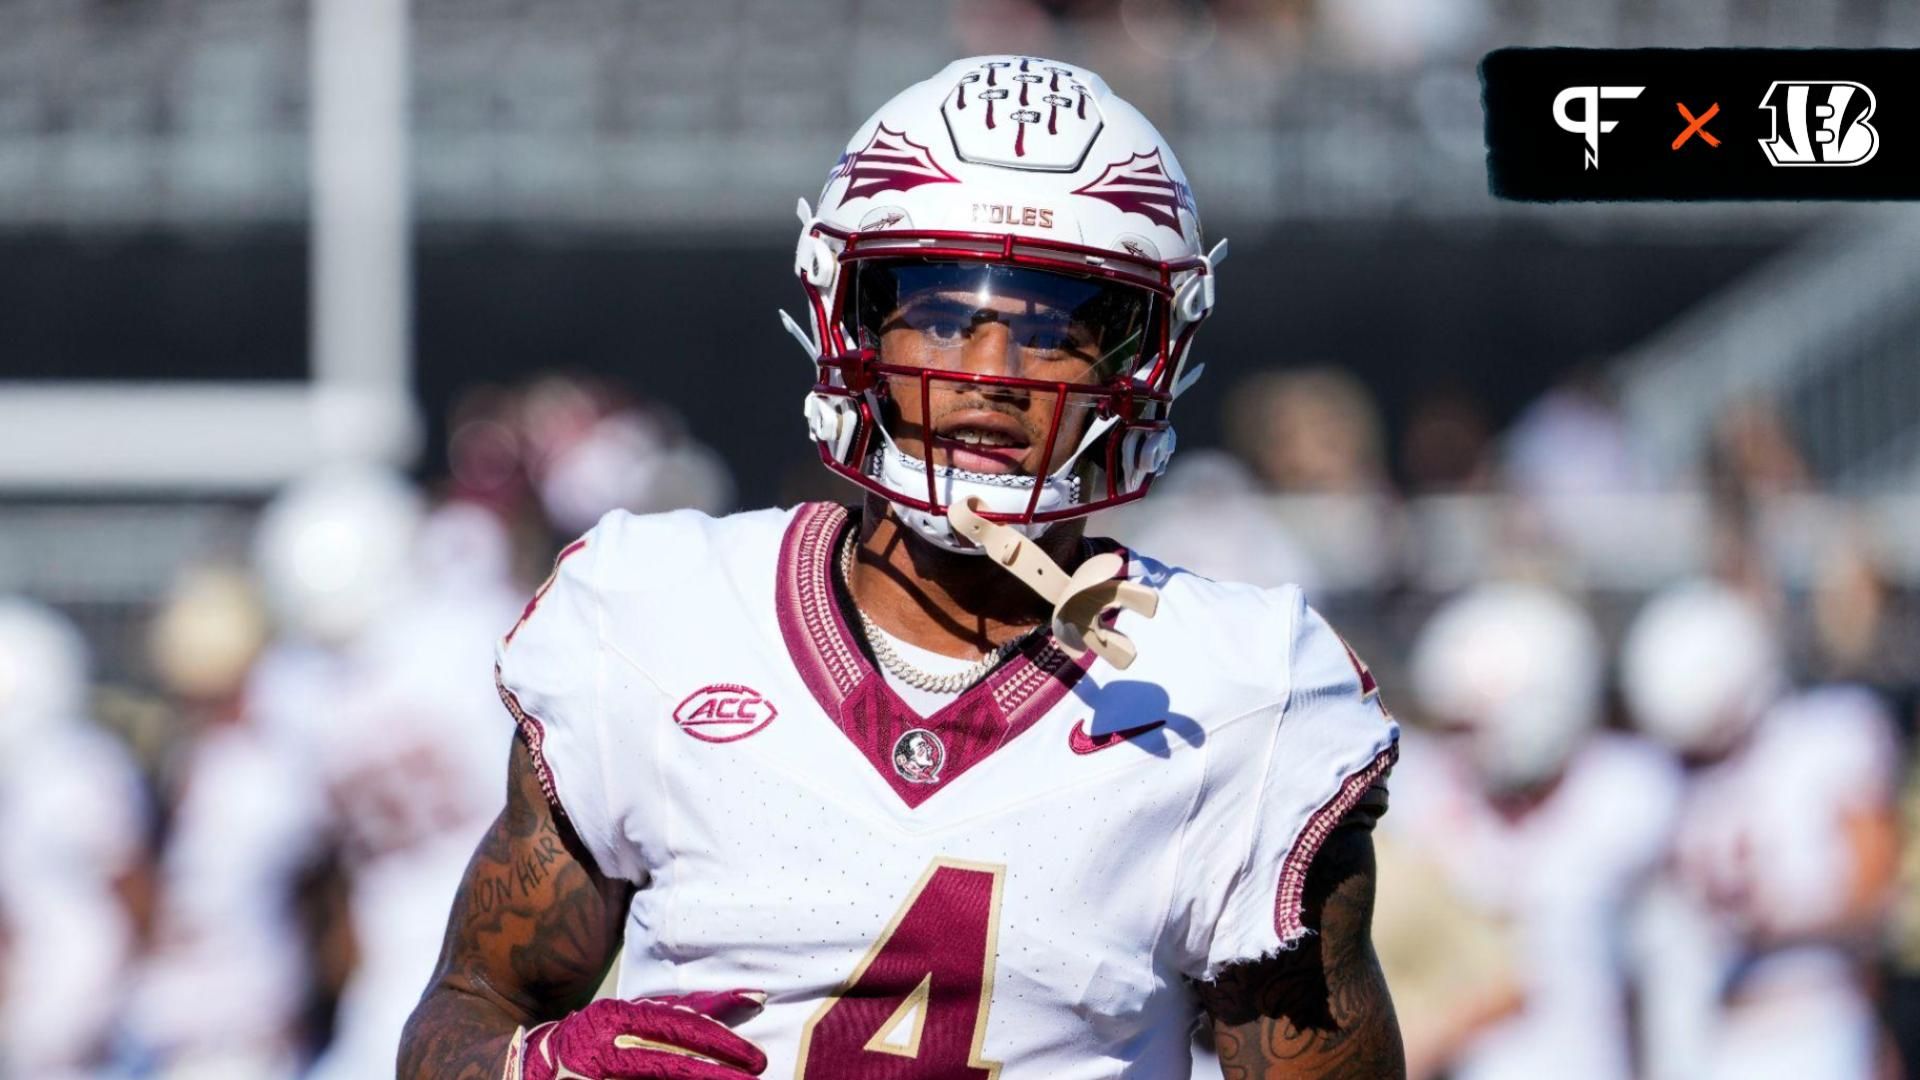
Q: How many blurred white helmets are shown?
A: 4